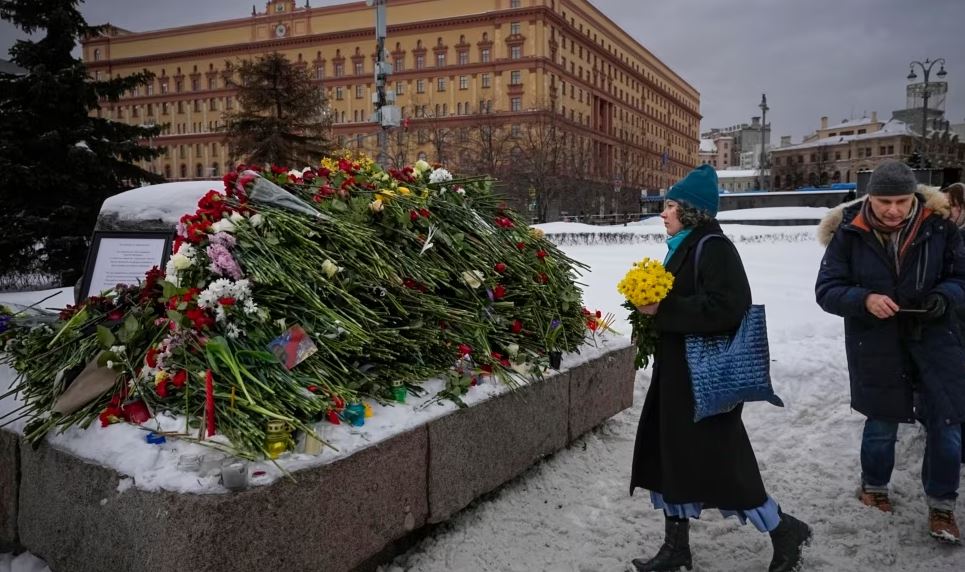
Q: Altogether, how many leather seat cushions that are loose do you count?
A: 0